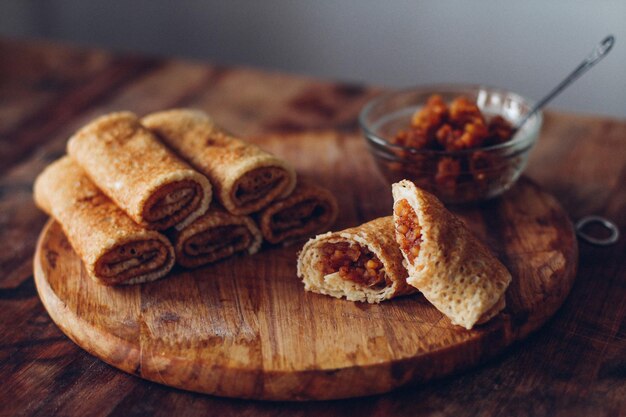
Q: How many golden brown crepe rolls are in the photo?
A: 7